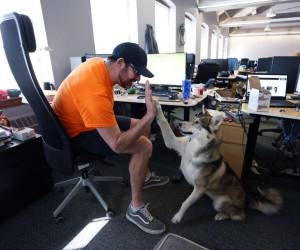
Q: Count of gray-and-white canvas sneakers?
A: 2